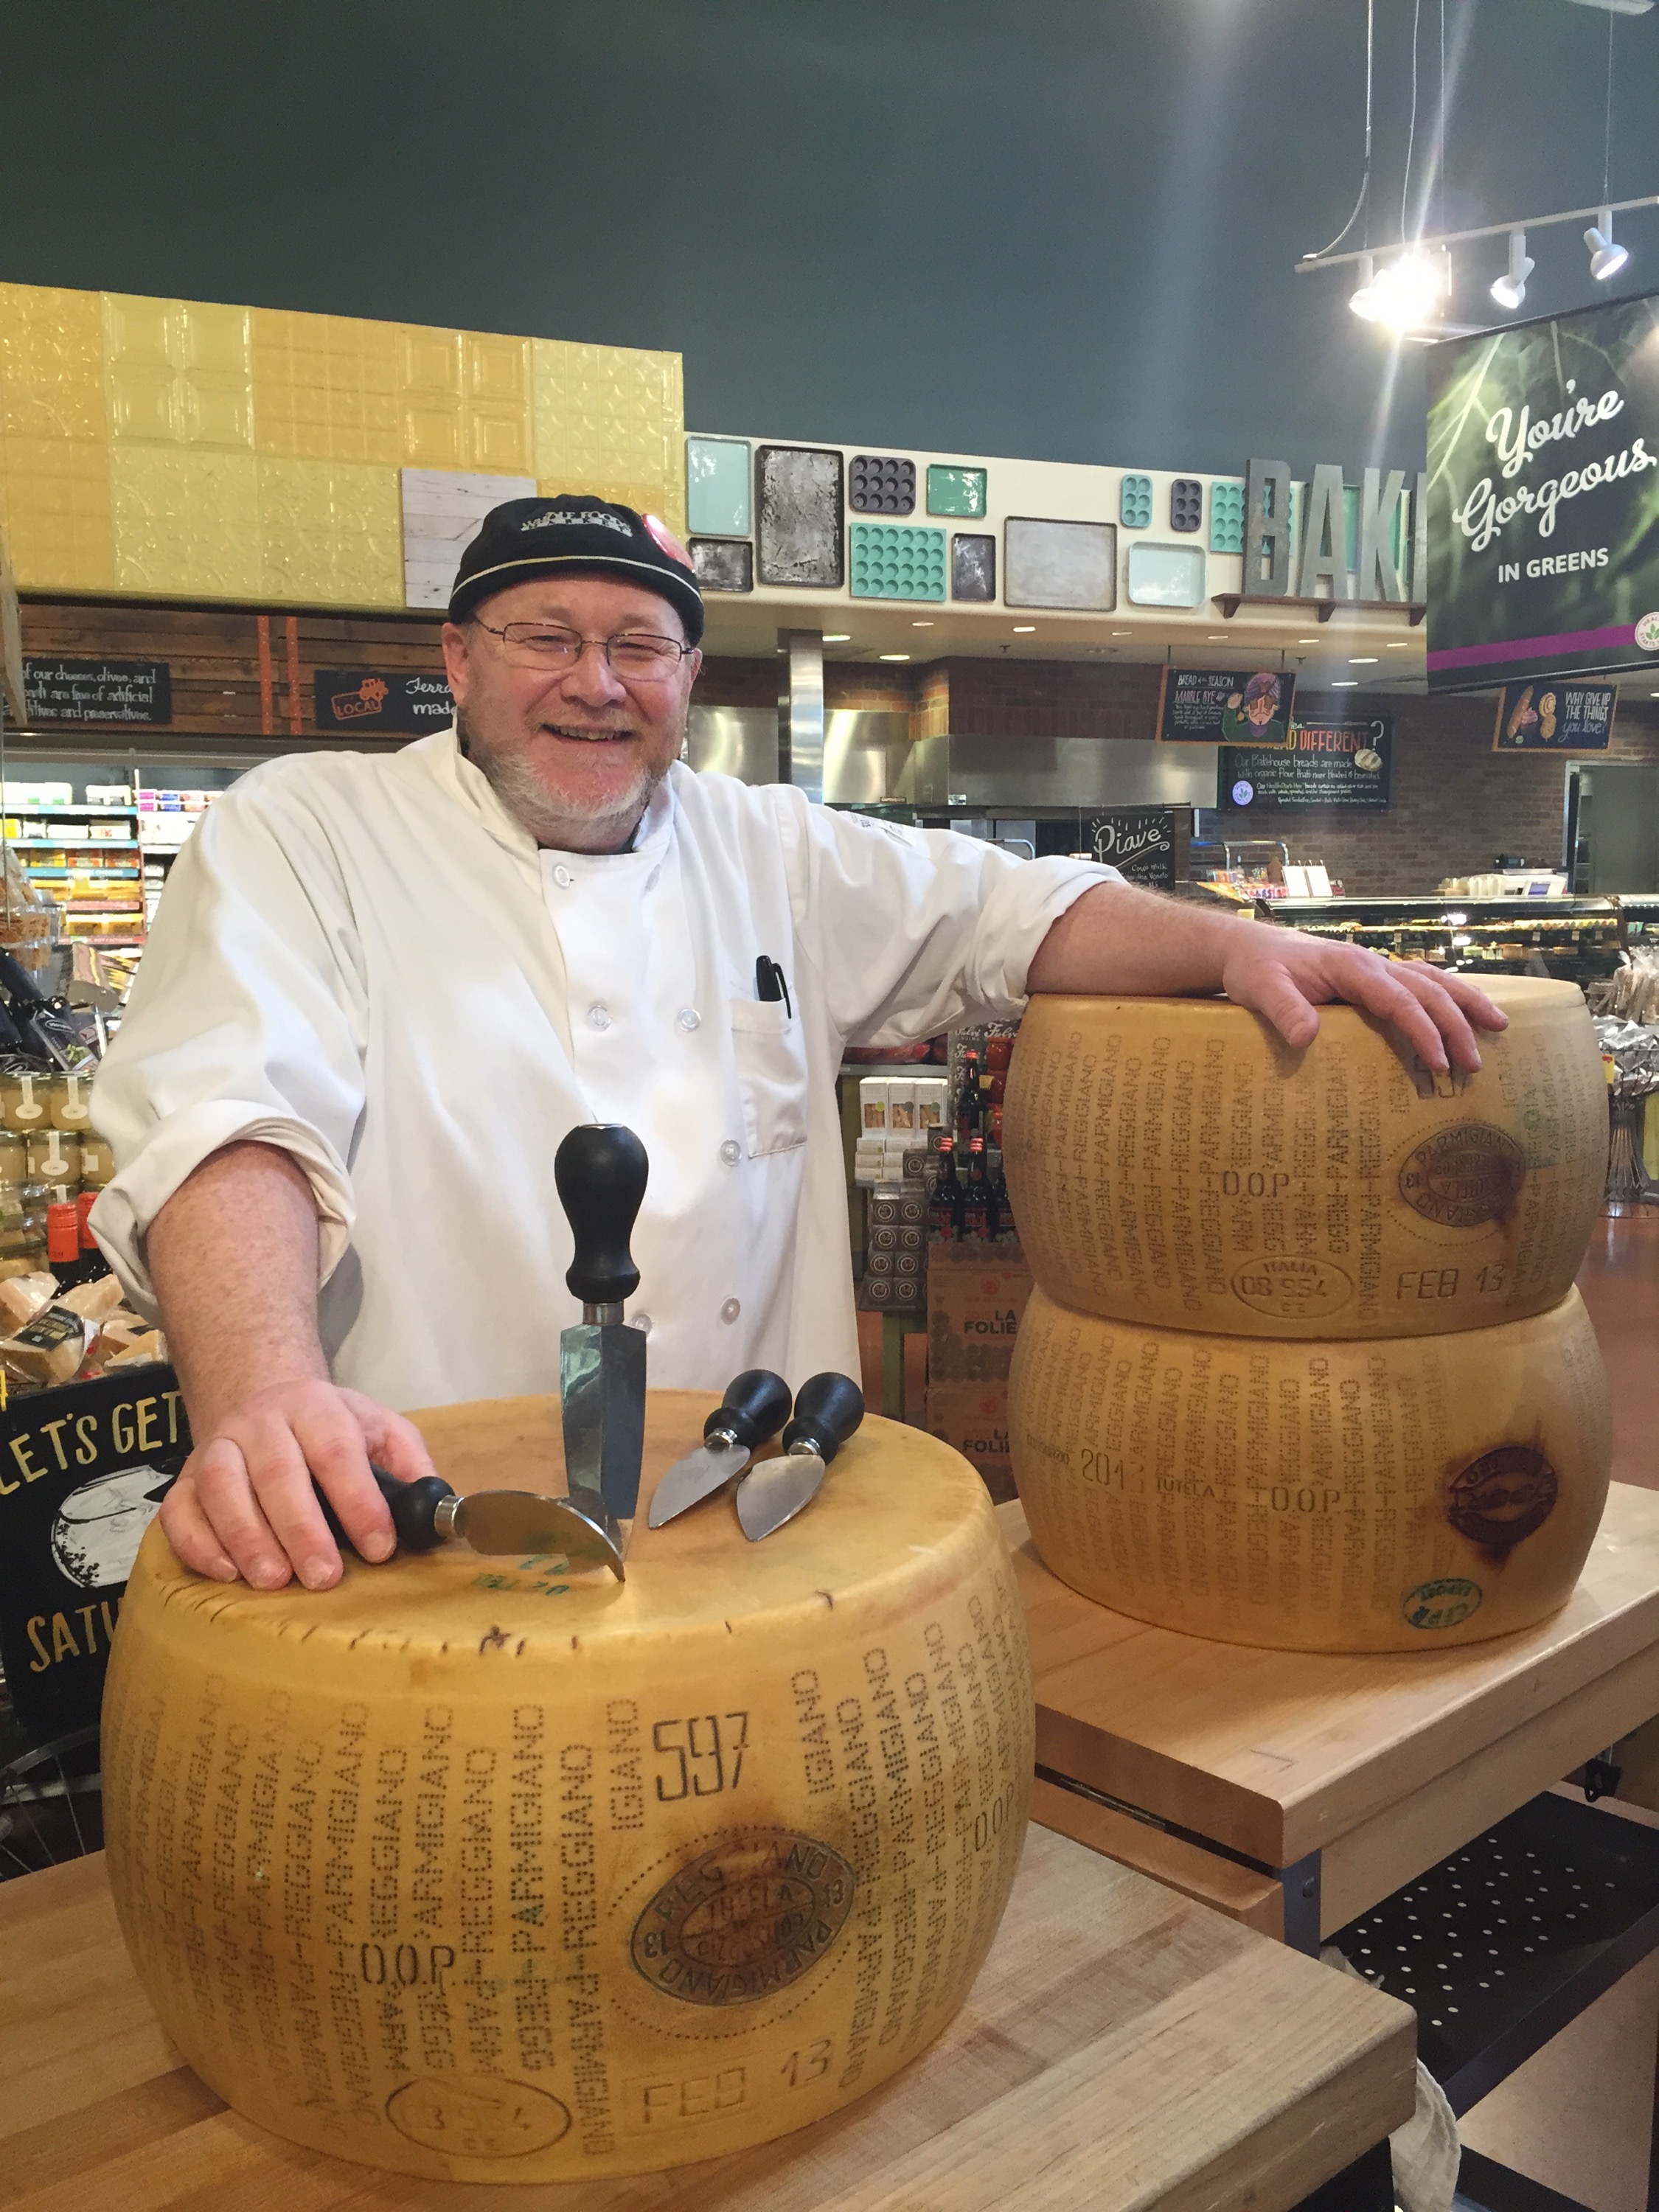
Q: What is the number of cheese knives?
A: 4